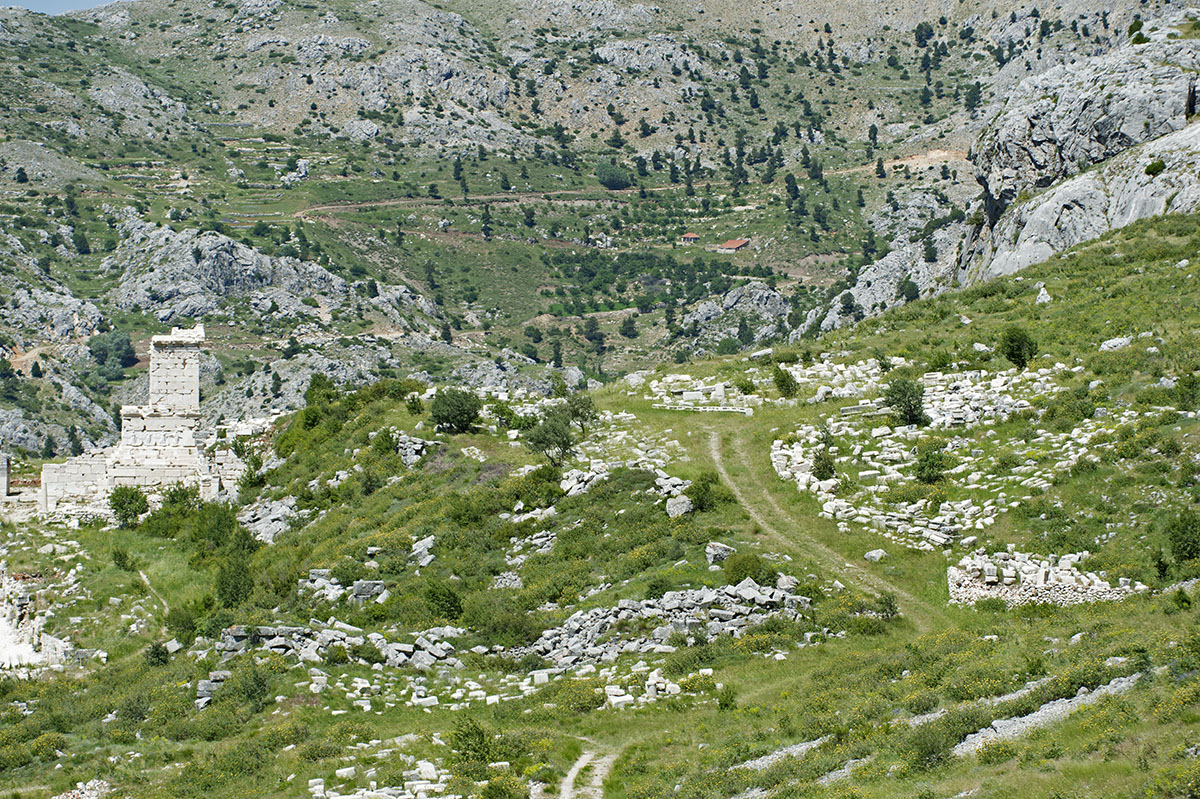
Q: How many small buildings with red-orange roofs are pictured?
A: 2